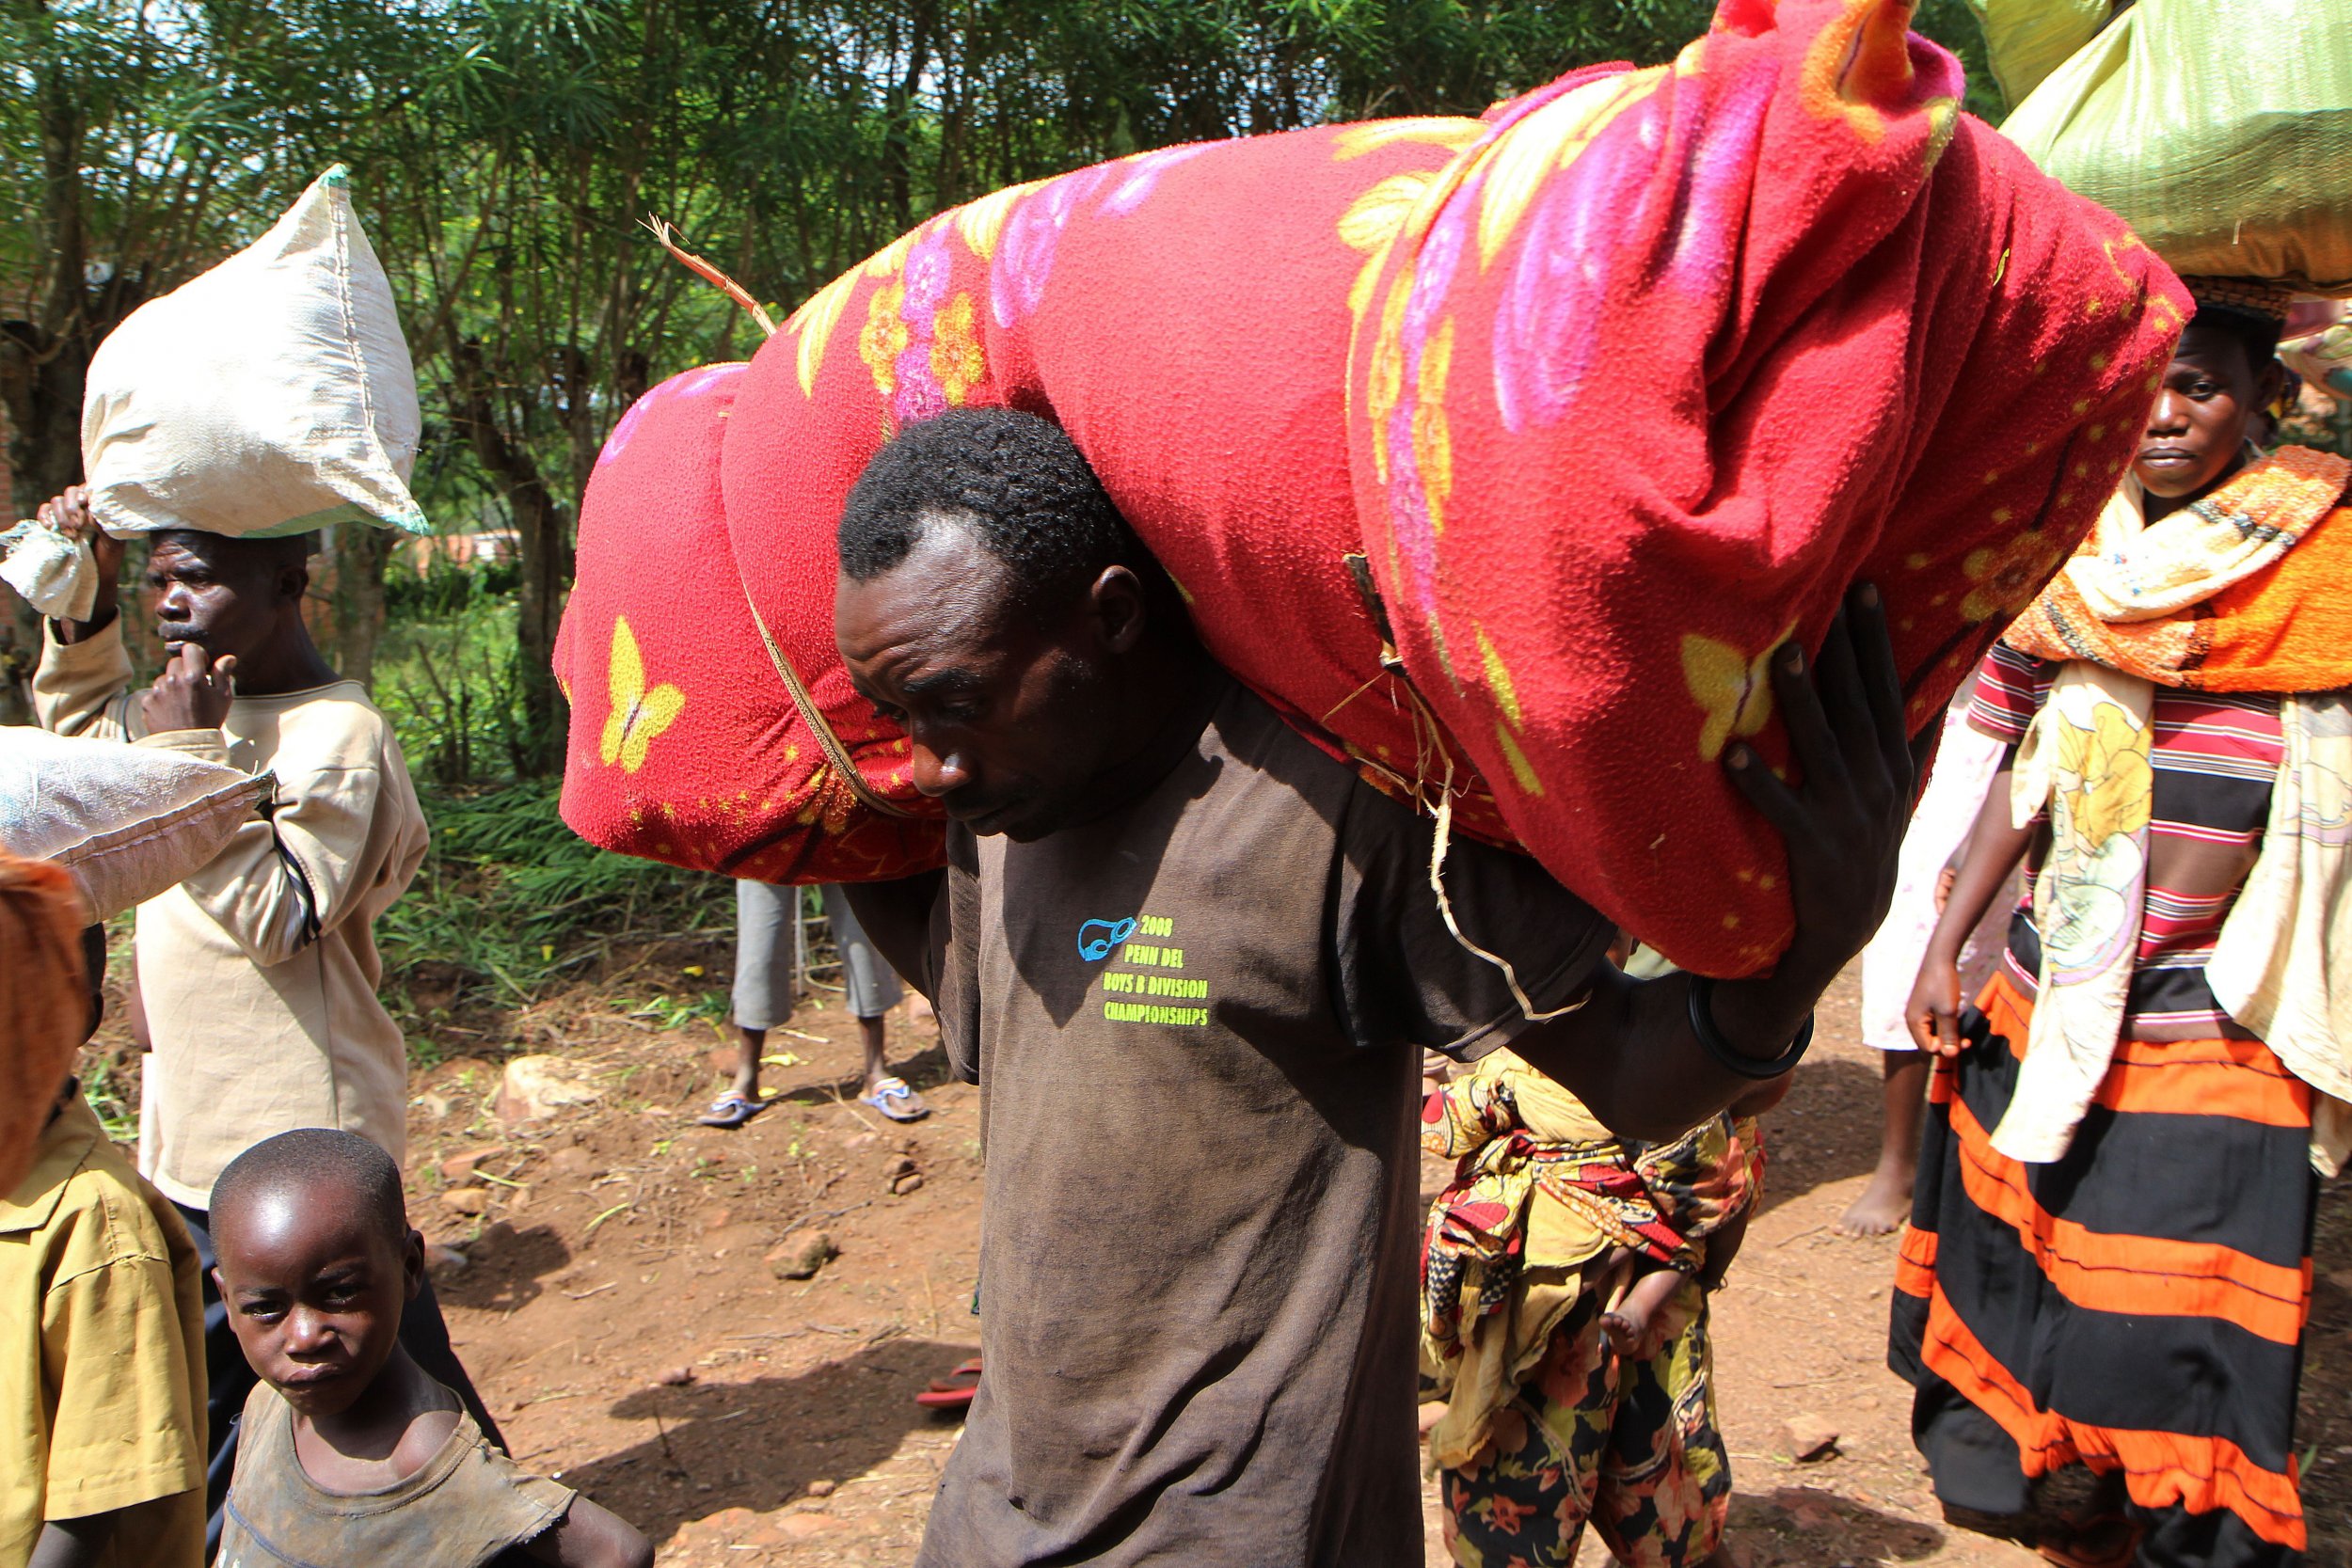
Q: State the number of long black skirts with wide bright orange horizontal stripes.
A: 1